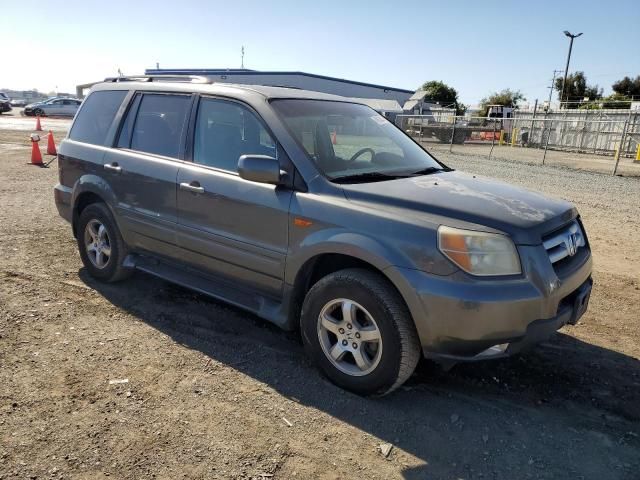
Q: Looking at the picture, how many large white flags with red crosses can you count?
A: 0